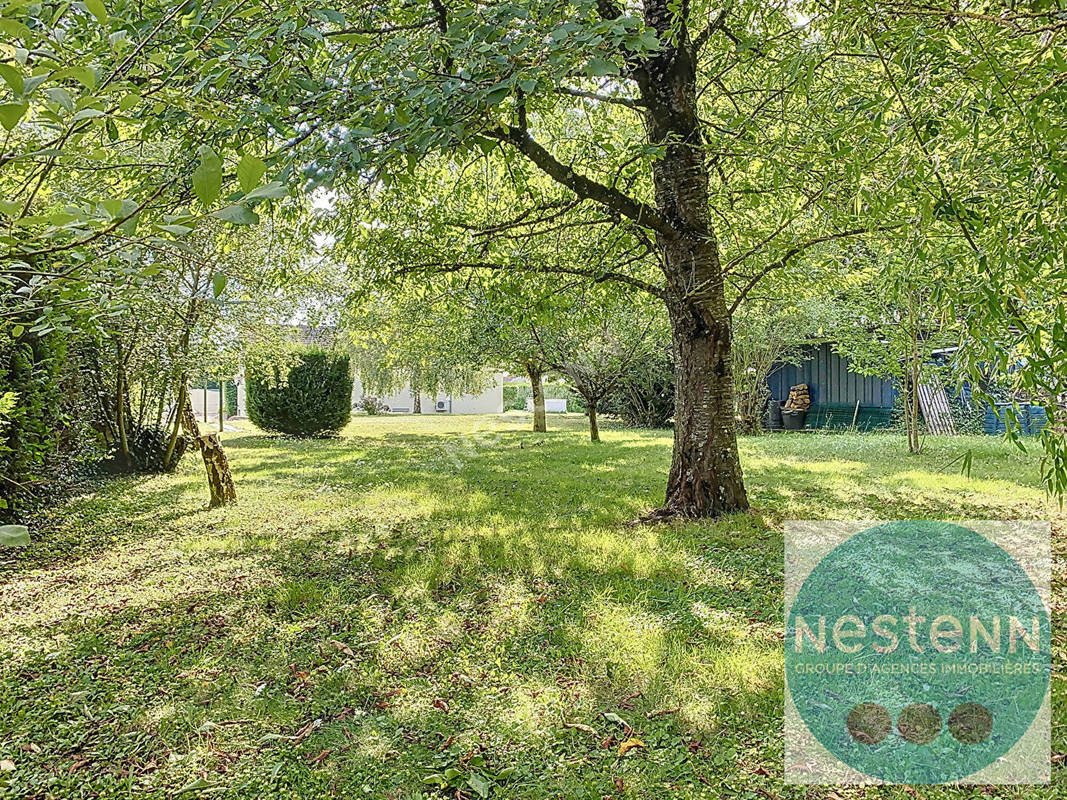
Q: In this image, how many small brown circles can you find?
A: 3